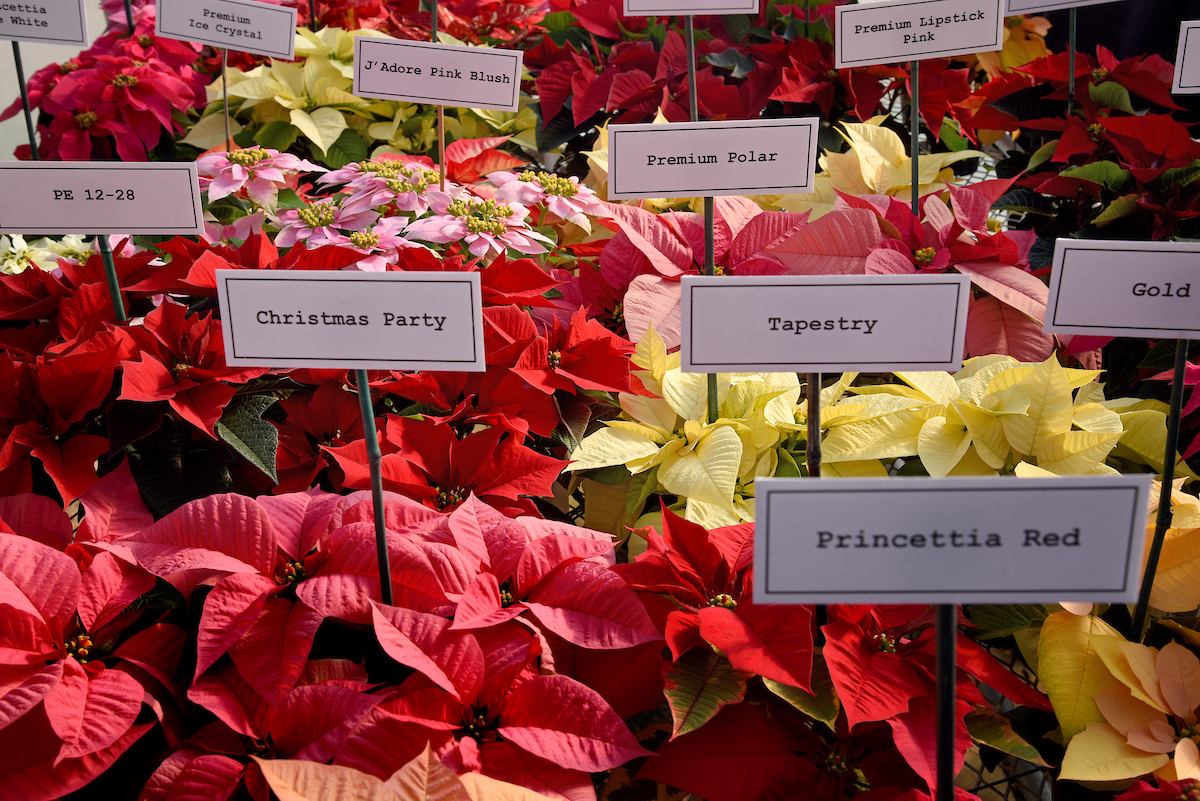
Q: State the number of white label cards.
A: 13